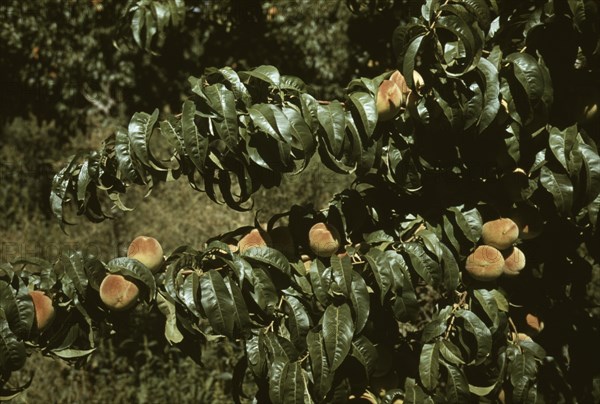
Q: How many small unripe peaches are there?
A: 0